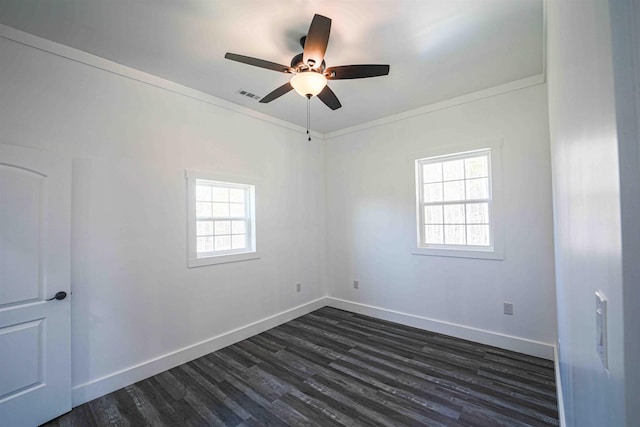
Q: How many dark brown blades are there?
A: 5